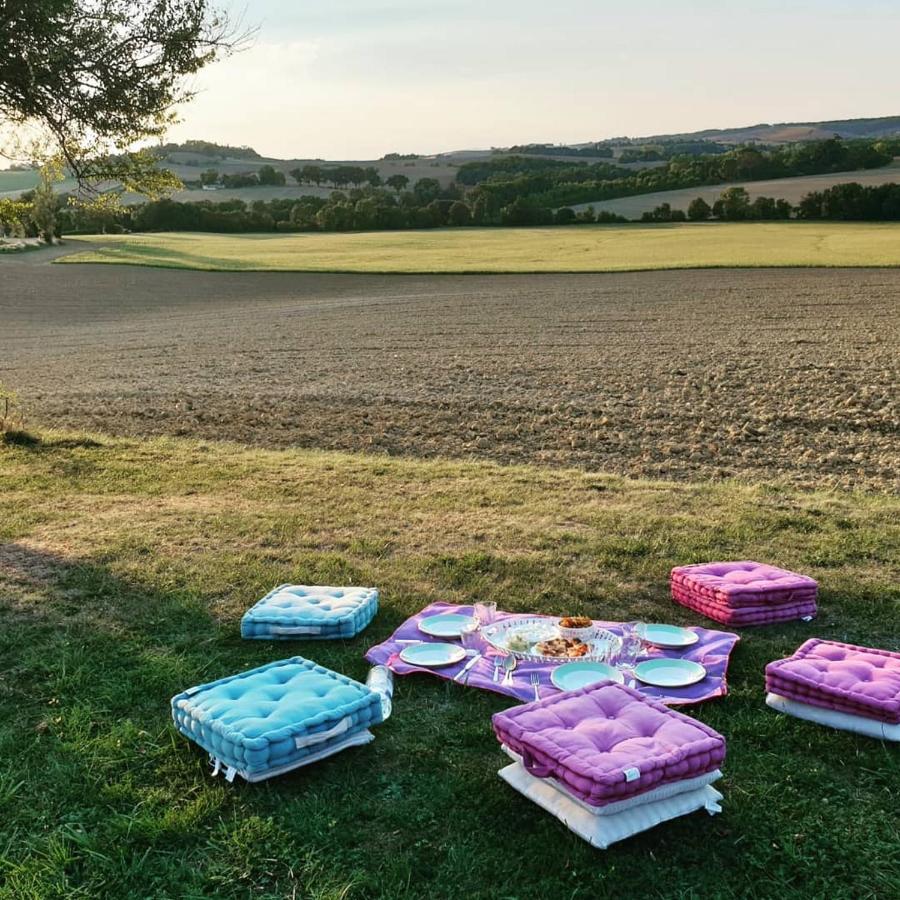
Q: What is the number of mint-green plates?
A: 5